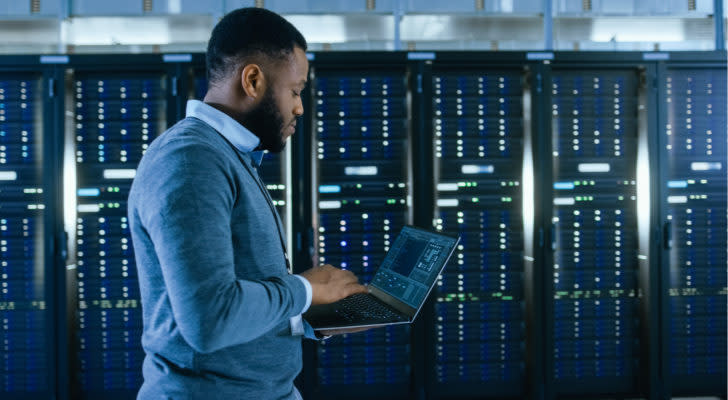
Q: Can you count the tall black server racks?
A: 7